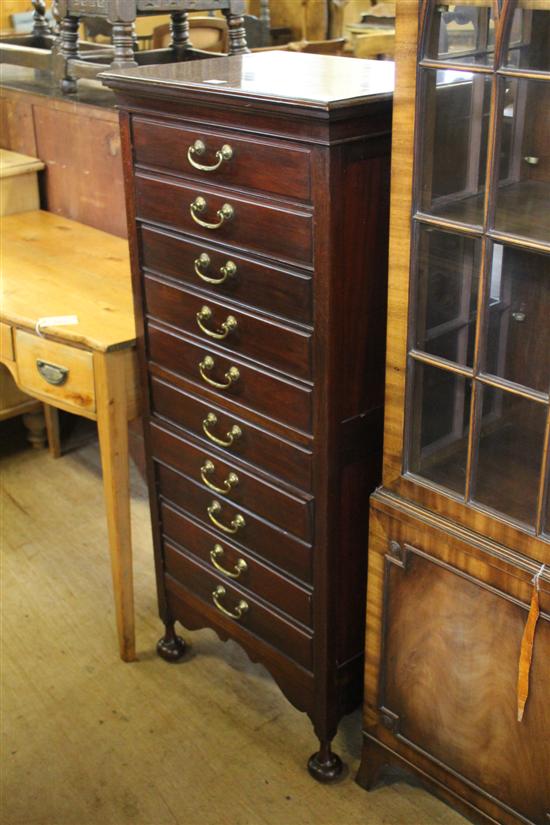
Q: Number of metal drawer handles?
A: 11